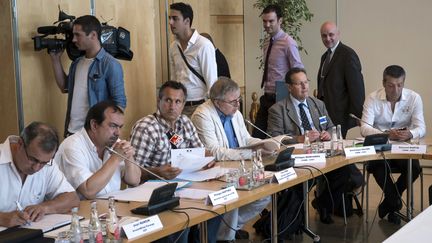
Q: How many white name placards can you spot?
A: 6